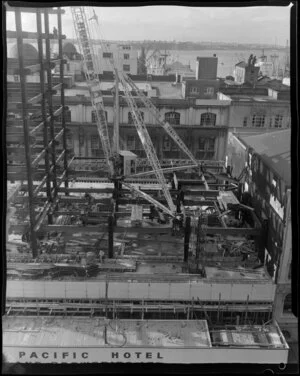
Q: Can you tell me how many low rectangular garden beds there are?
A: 0